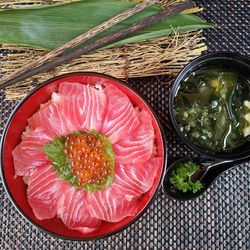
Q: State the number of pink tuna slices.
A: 9